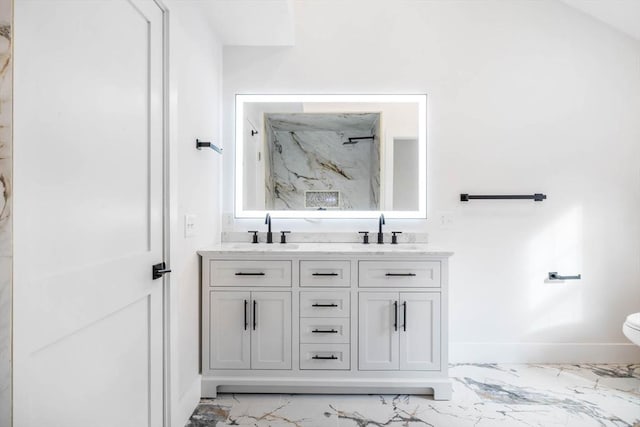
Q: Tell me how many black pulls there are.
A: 10